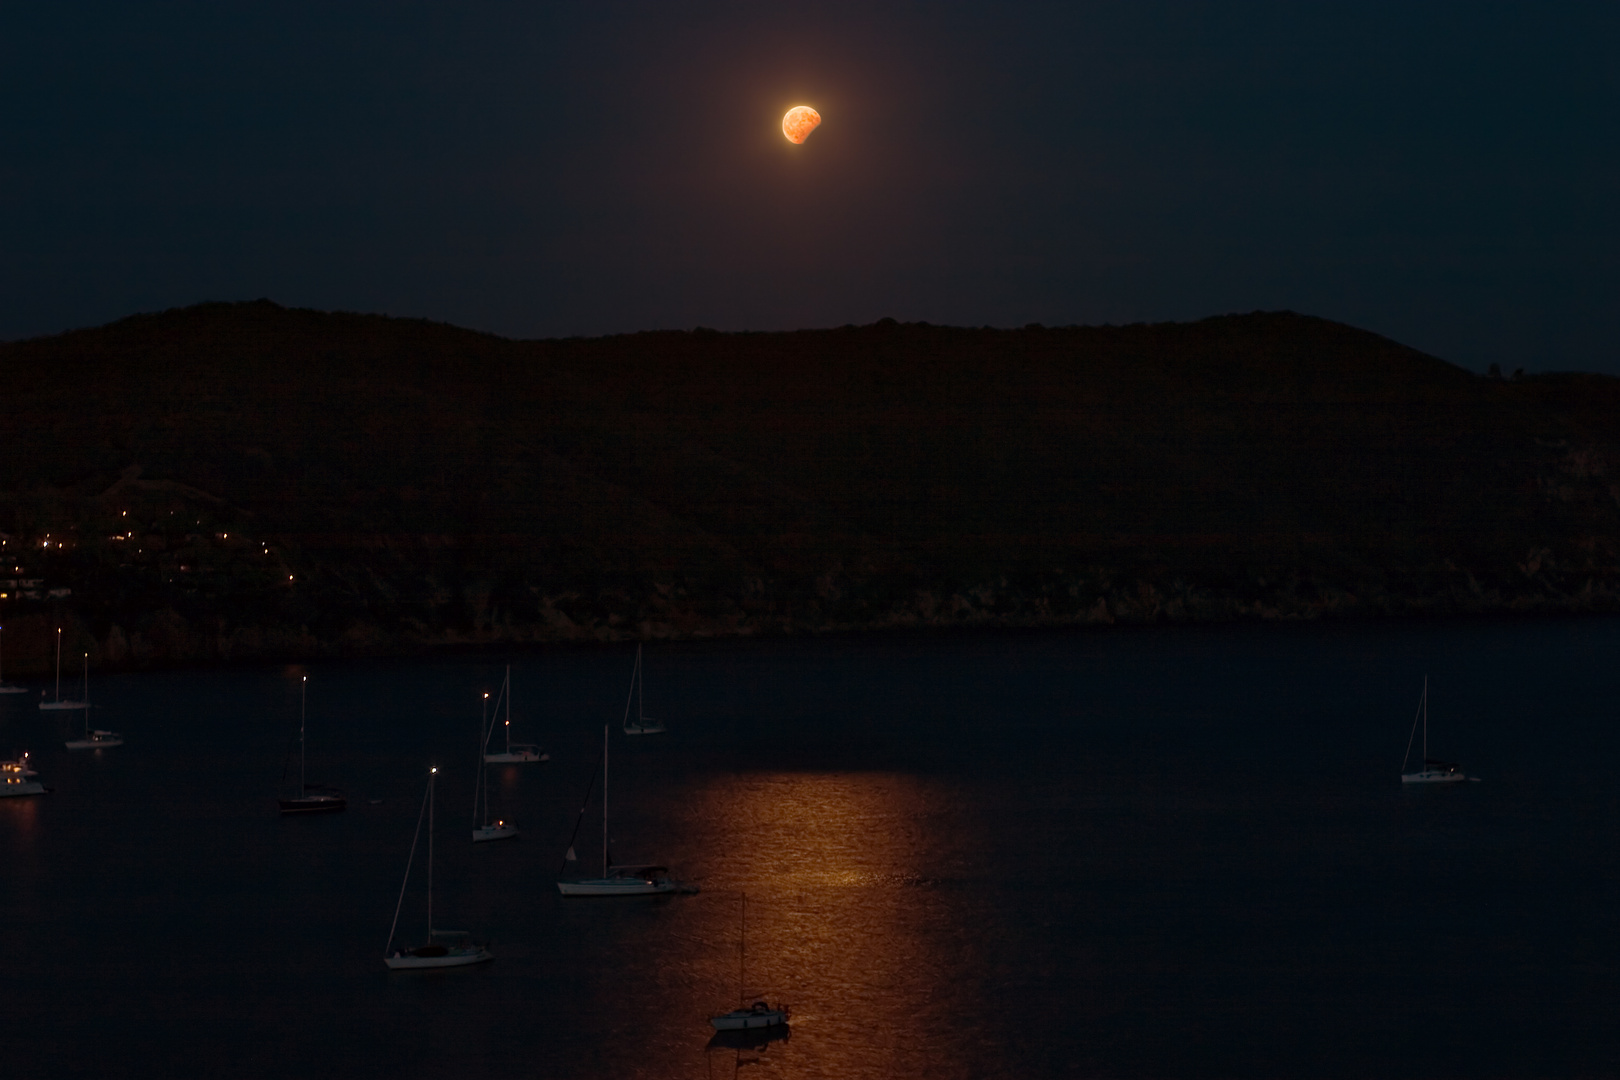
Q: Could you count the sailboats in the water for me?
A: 11